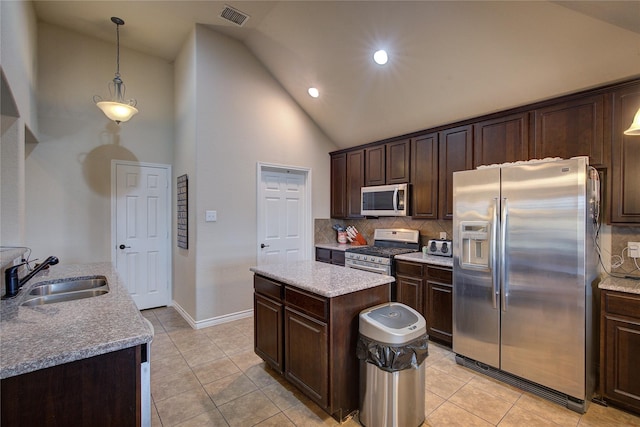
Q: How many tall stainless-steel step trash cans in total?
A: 1